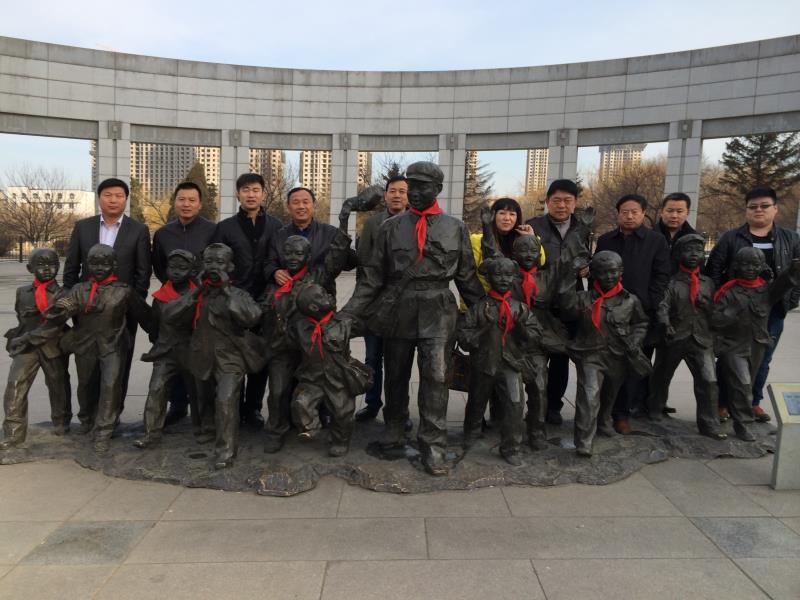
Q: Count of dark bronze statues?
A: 12